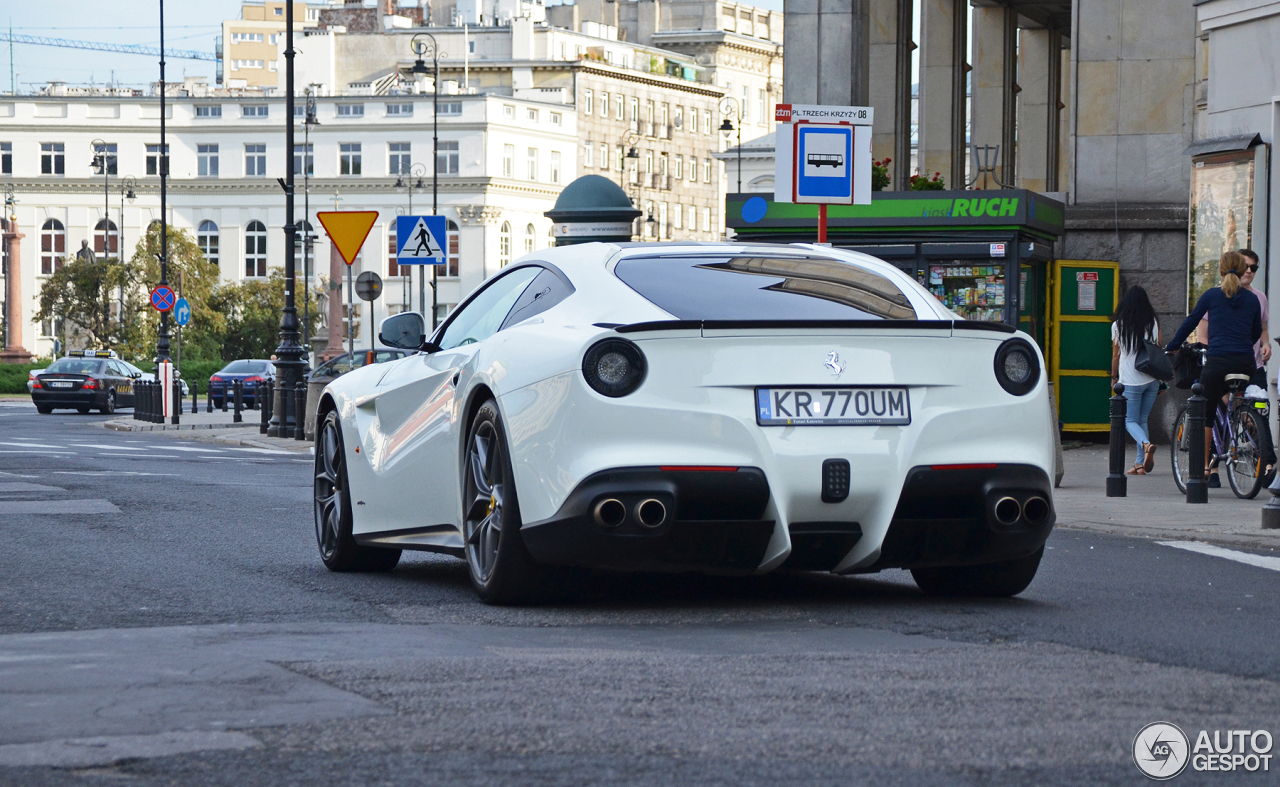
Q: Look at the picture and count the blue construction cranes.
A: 1